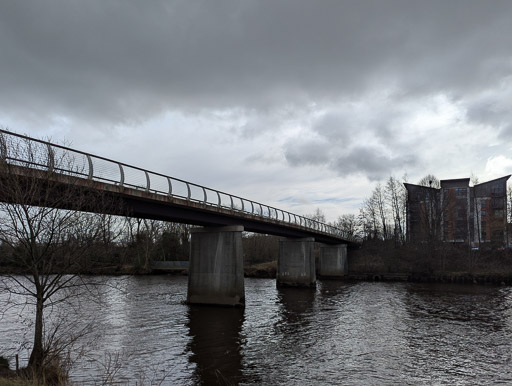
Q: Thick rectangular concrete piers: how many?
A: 3